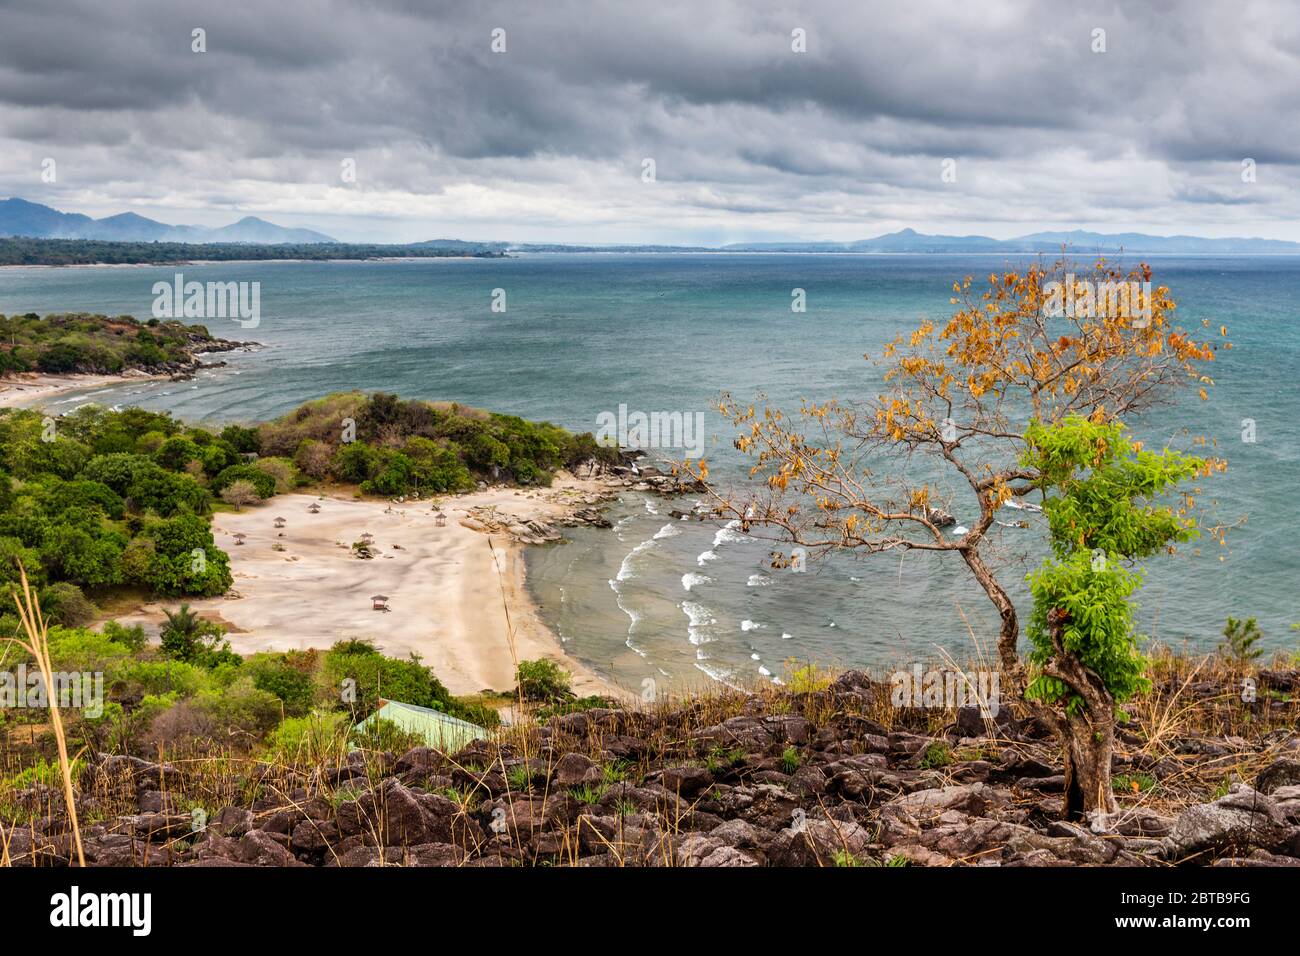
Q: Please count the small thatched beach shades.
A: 6